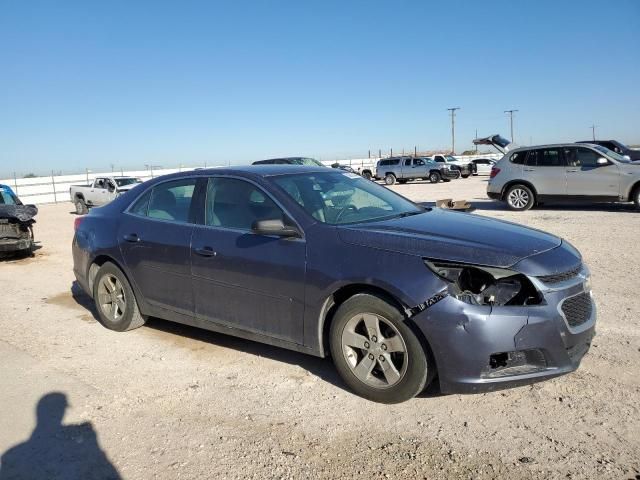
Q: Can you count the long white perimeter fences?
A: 1